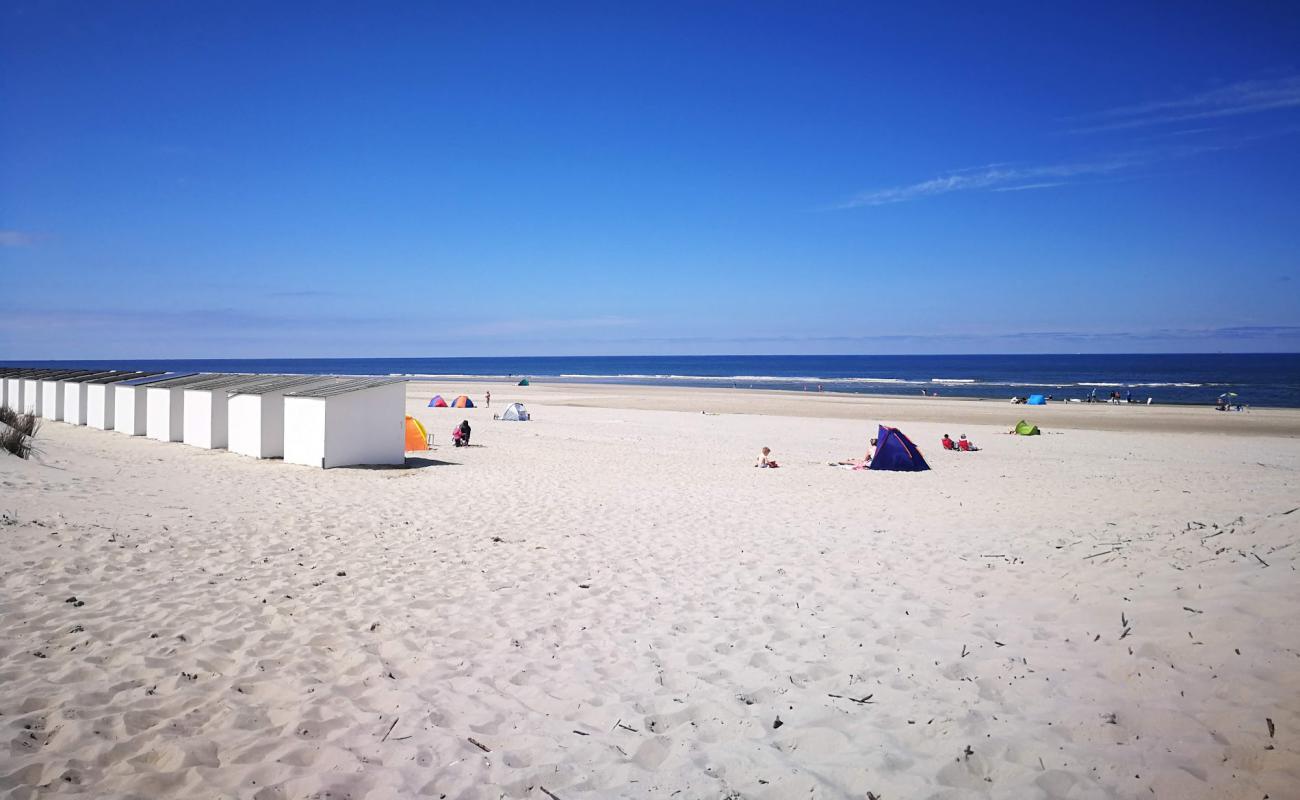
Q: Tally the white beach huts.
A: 11